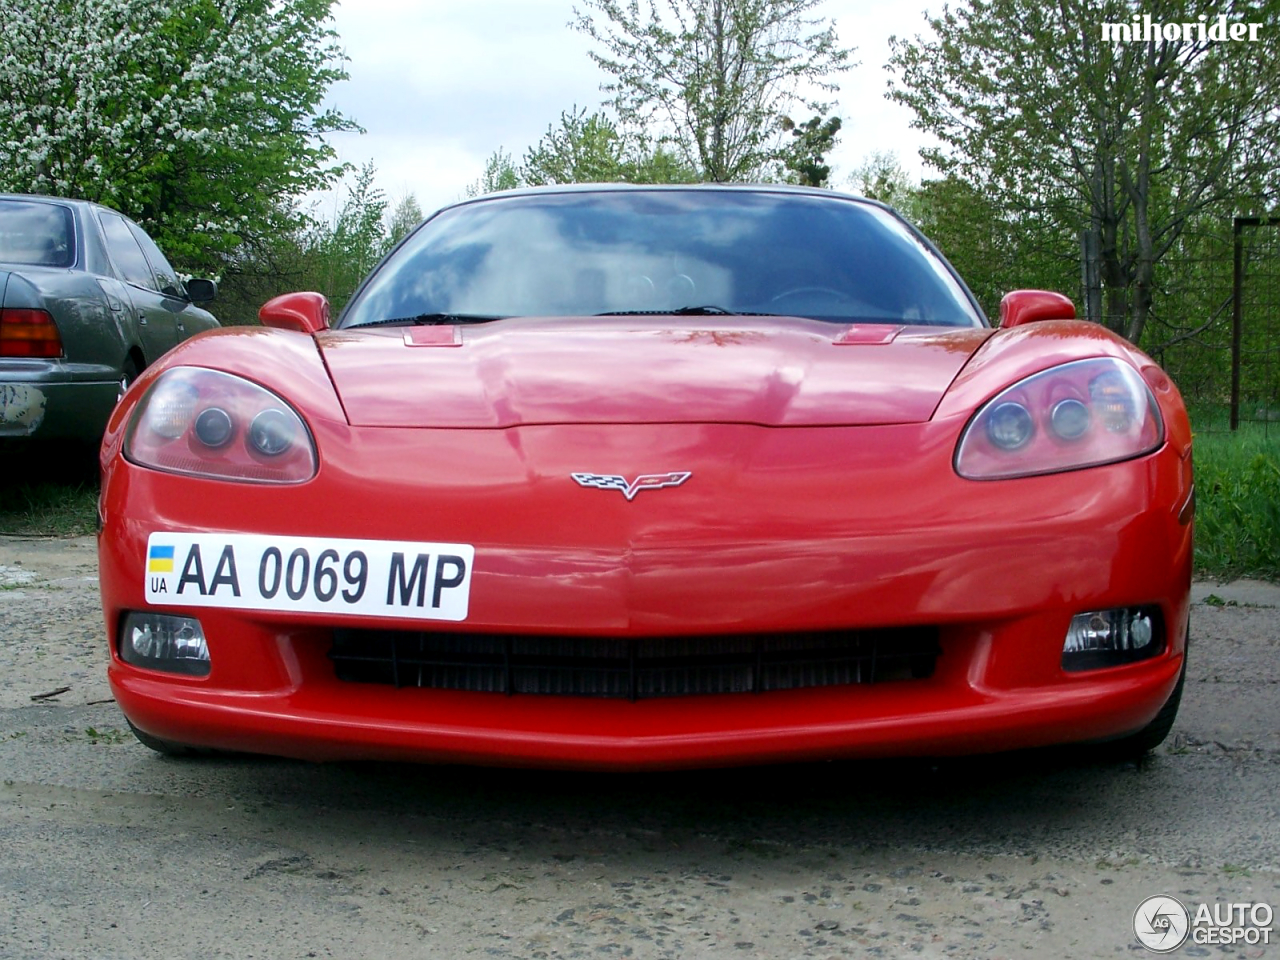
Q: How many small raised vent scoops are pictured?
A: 2